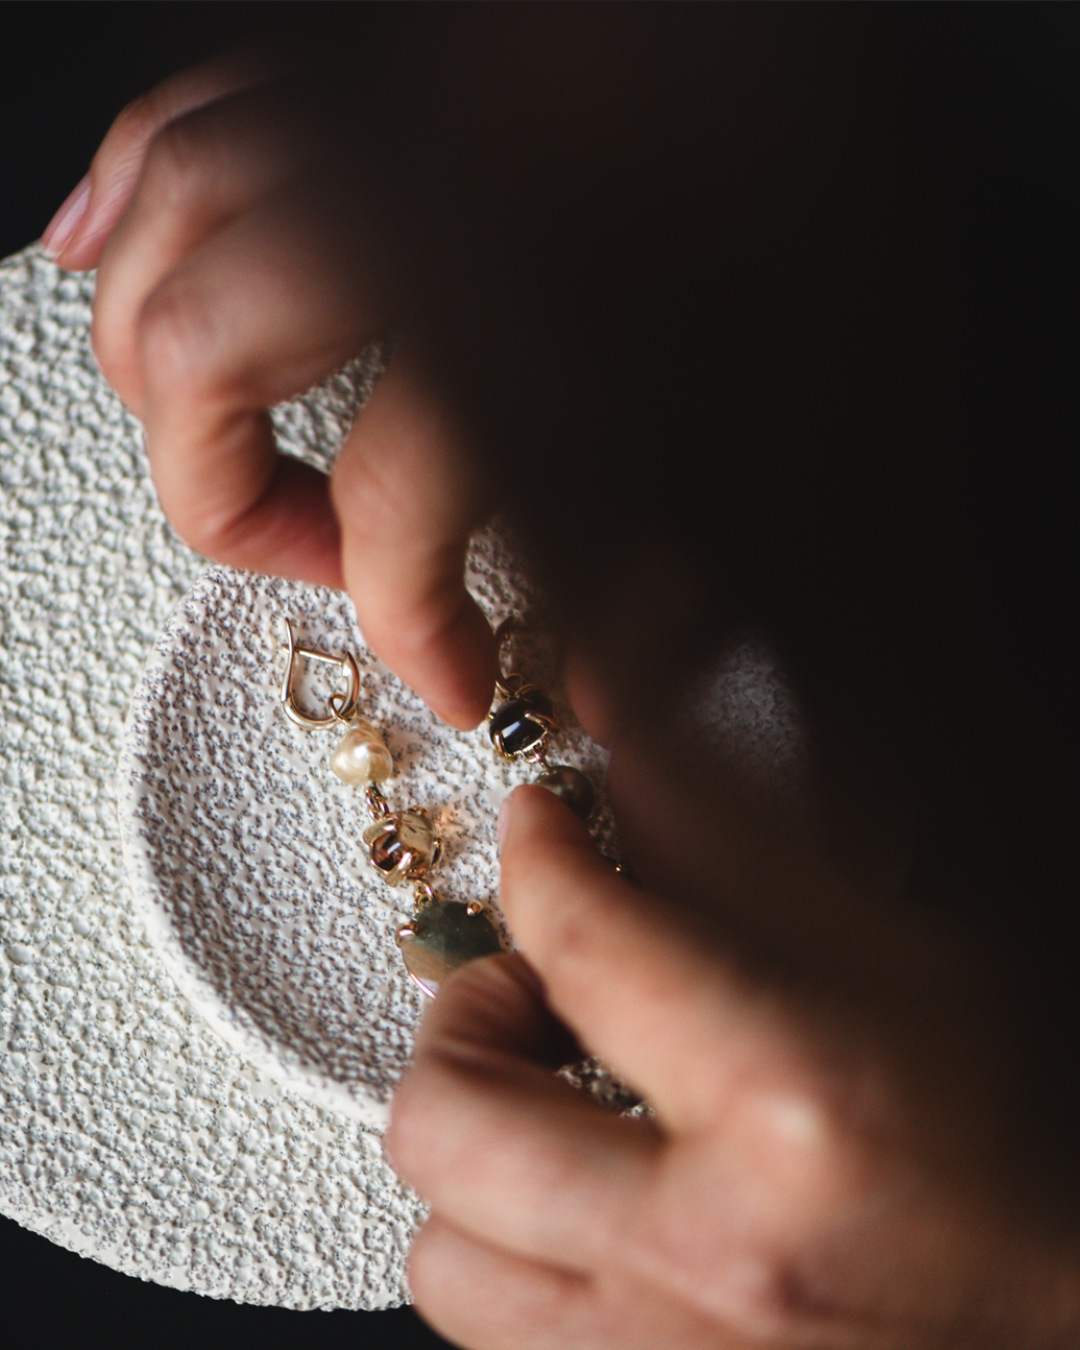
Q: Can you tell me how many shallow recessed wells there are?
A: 1